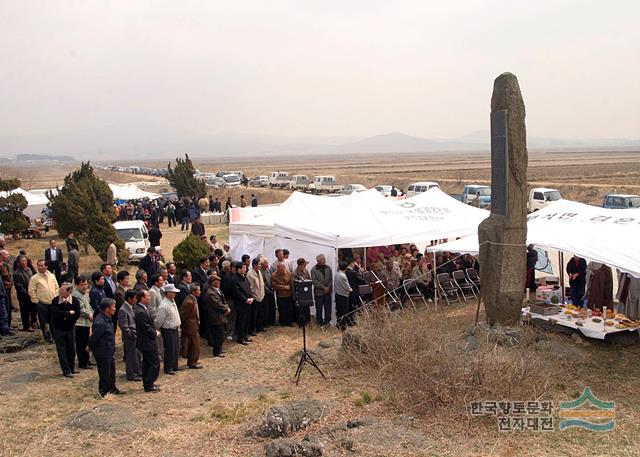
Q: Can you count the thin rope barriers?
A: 1